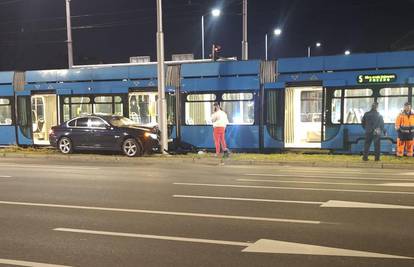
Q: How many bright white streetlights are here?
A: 4